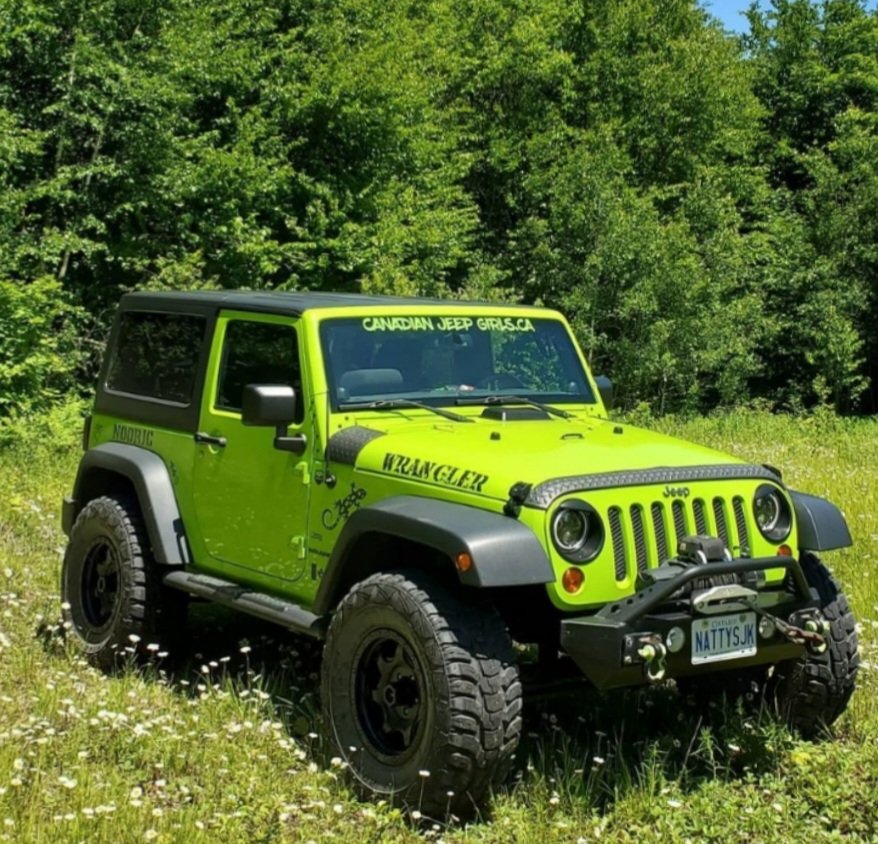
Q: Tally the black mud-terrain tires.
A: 3